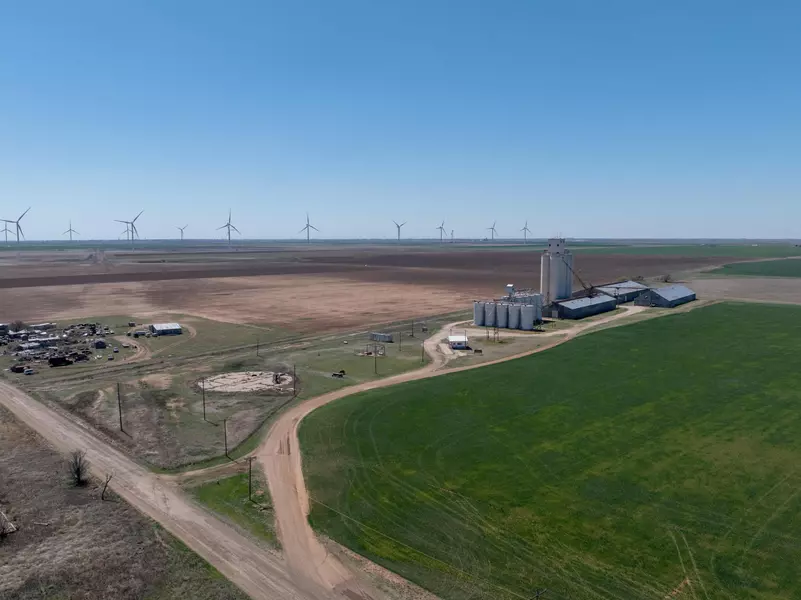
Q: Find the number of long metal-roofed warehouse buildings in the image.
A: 3